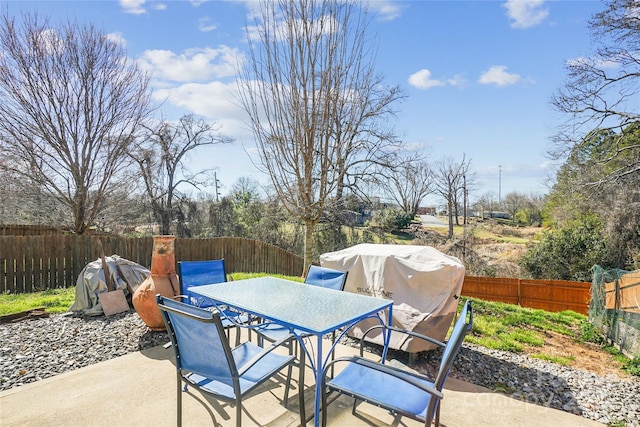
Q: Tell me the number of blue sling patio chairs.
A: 4